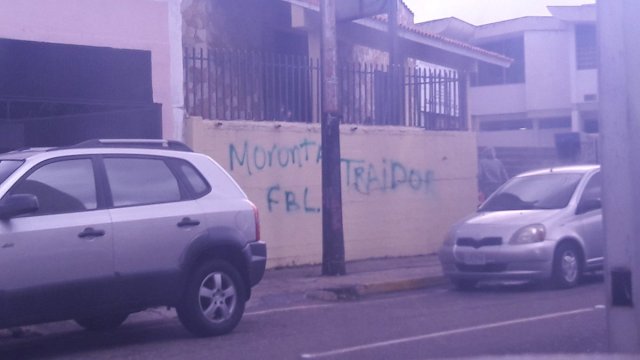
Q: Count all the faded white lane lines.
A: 2